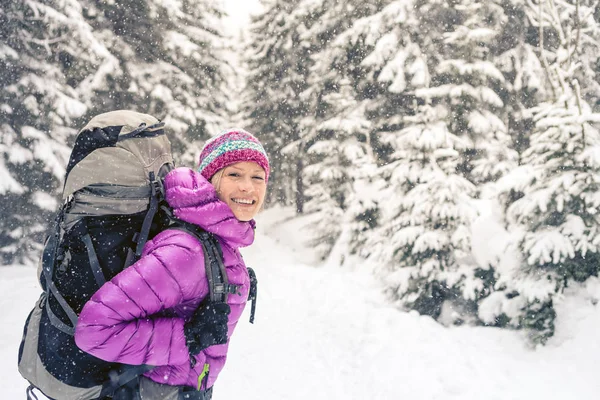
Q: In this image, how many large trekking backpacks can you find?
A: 1